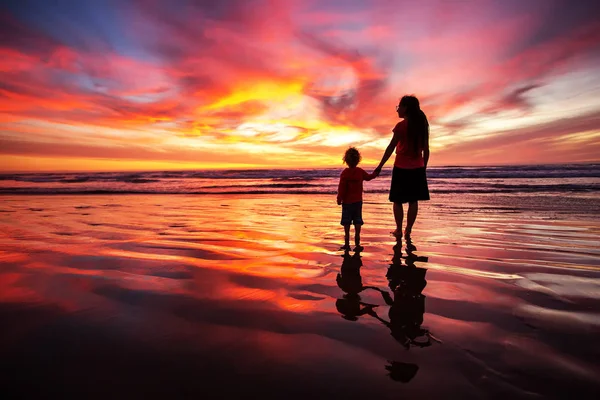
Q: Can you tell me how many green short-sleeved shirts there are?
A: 0